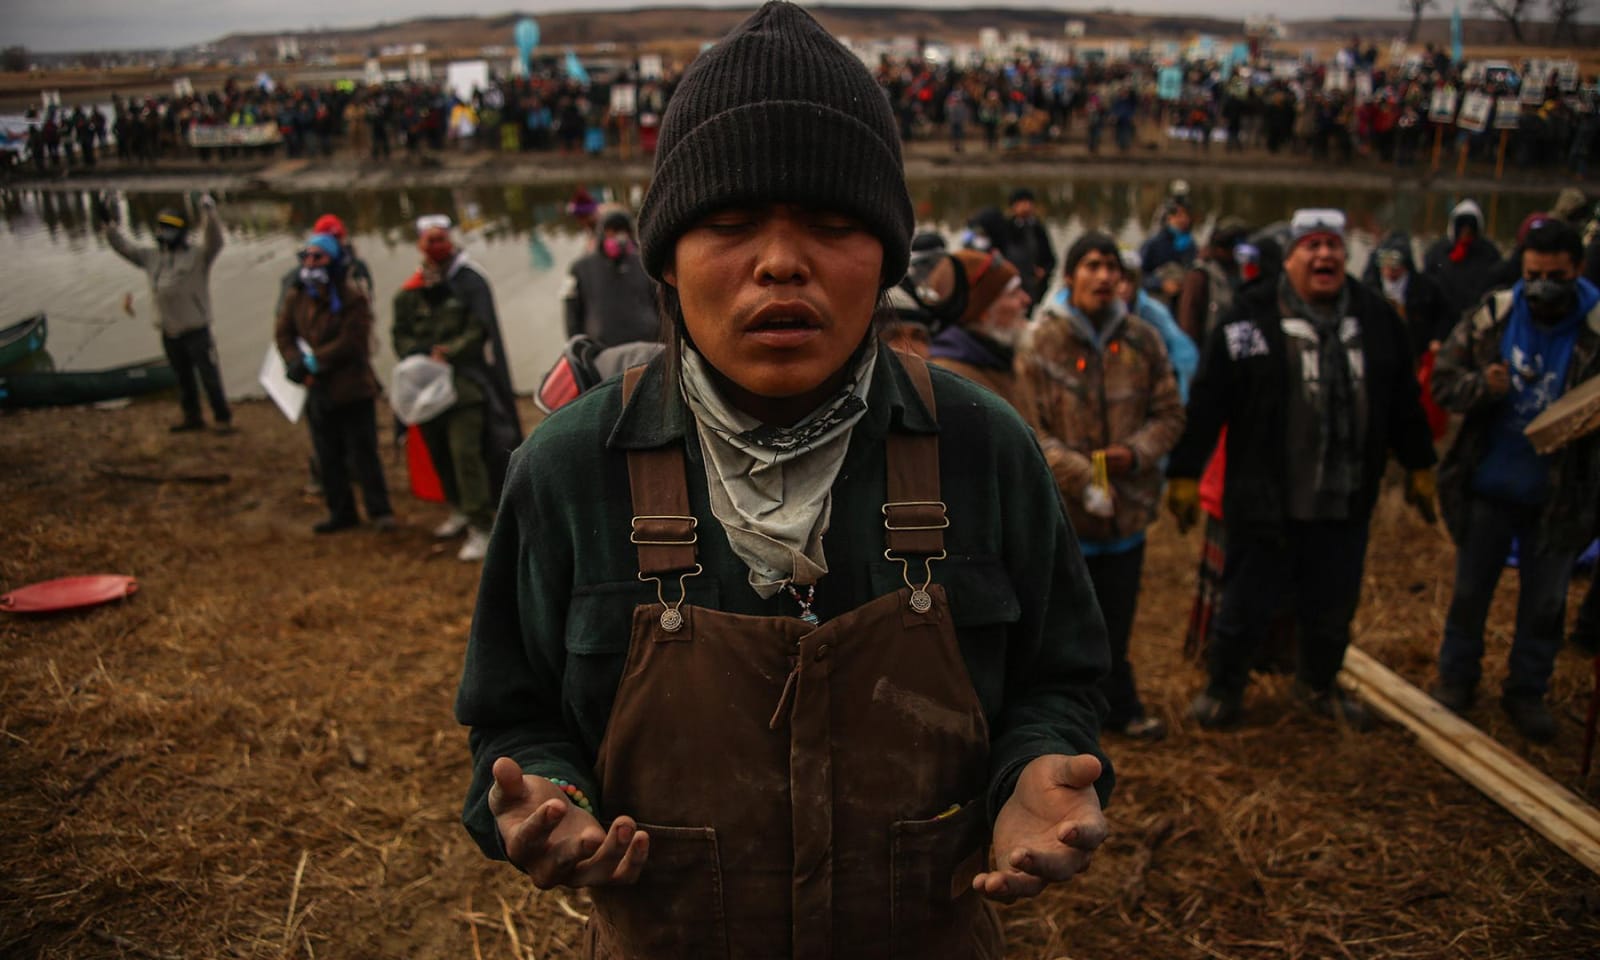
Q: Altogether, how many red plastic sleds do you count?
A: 1